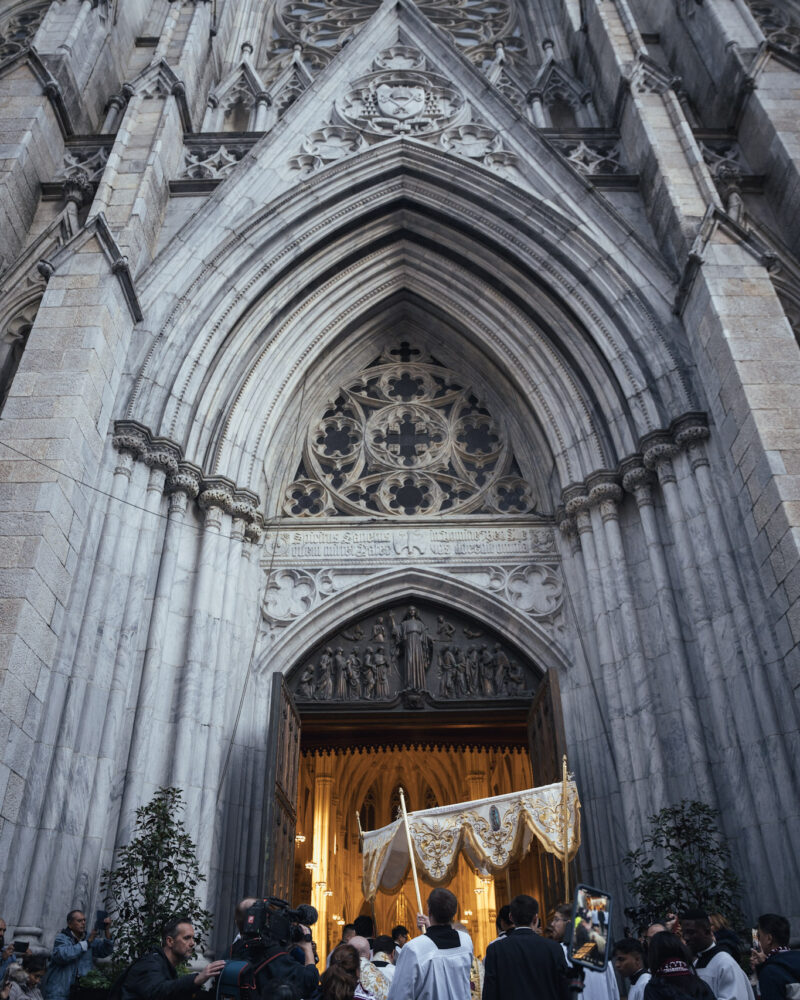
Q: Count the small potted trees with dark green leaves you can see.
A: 2